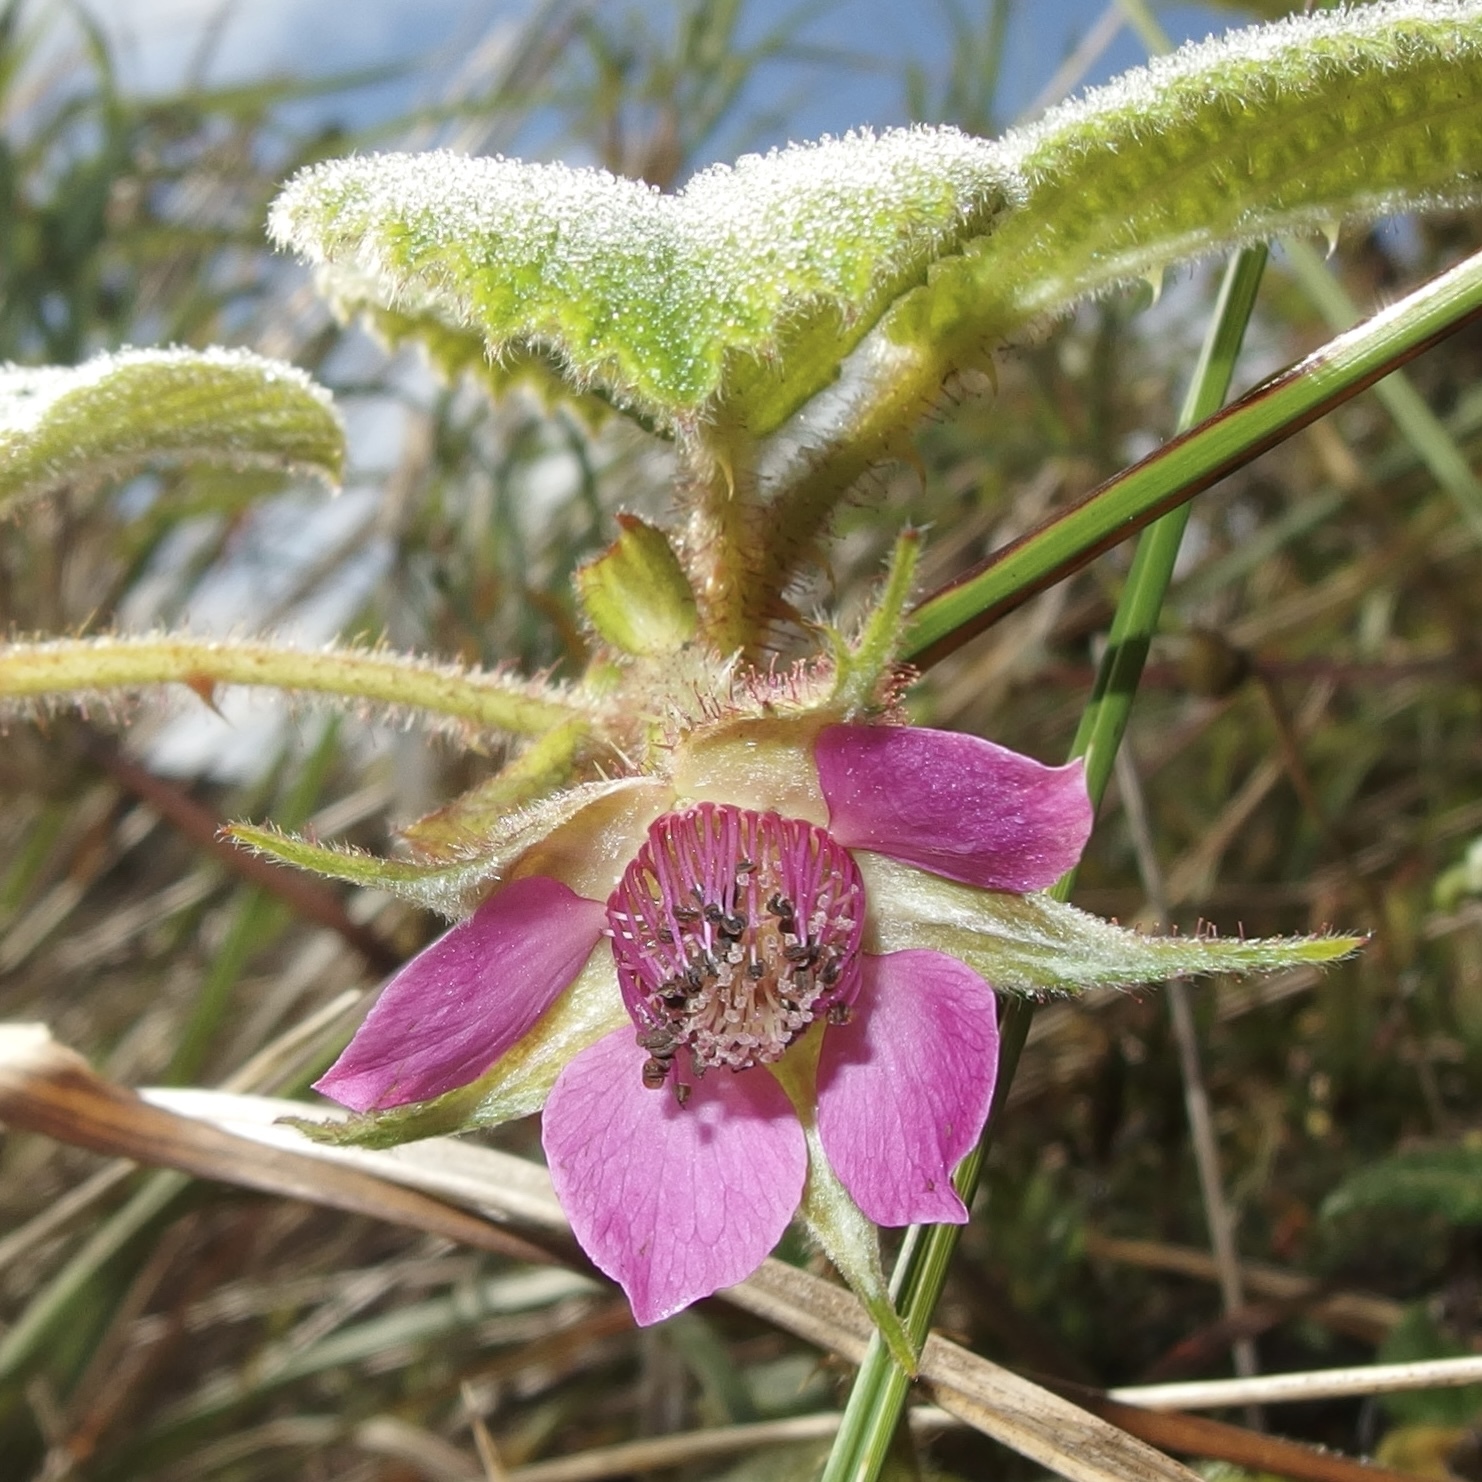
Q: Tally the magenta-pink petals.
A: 4